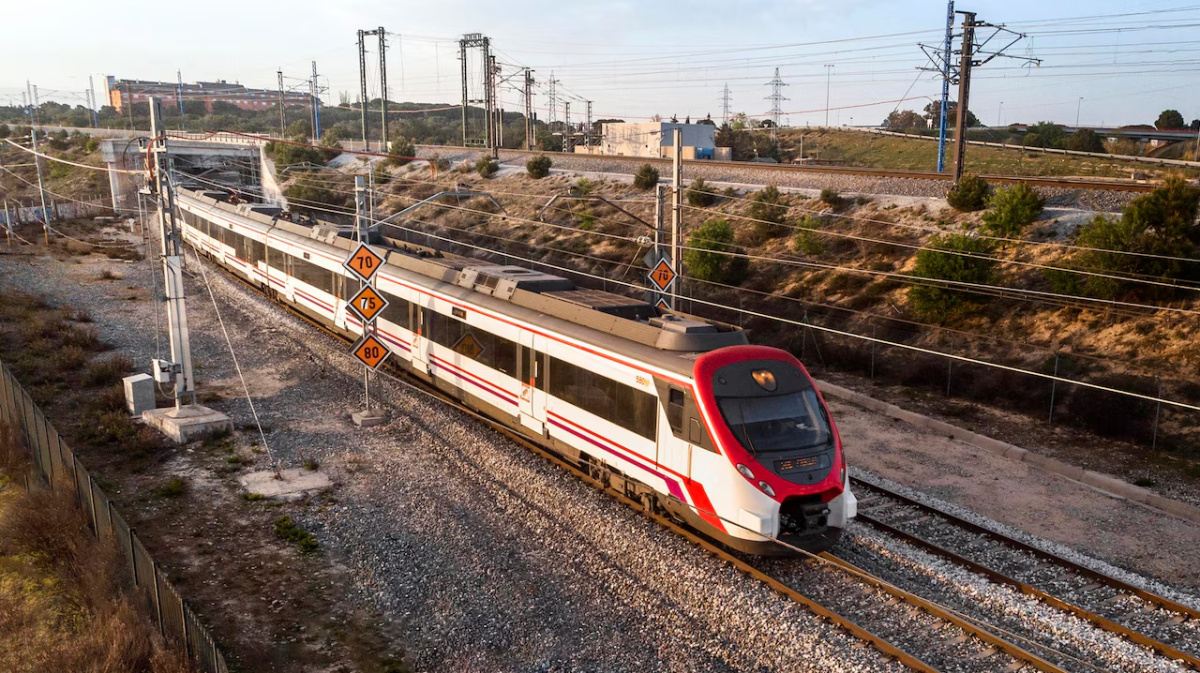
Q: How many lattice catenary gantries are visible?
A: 2